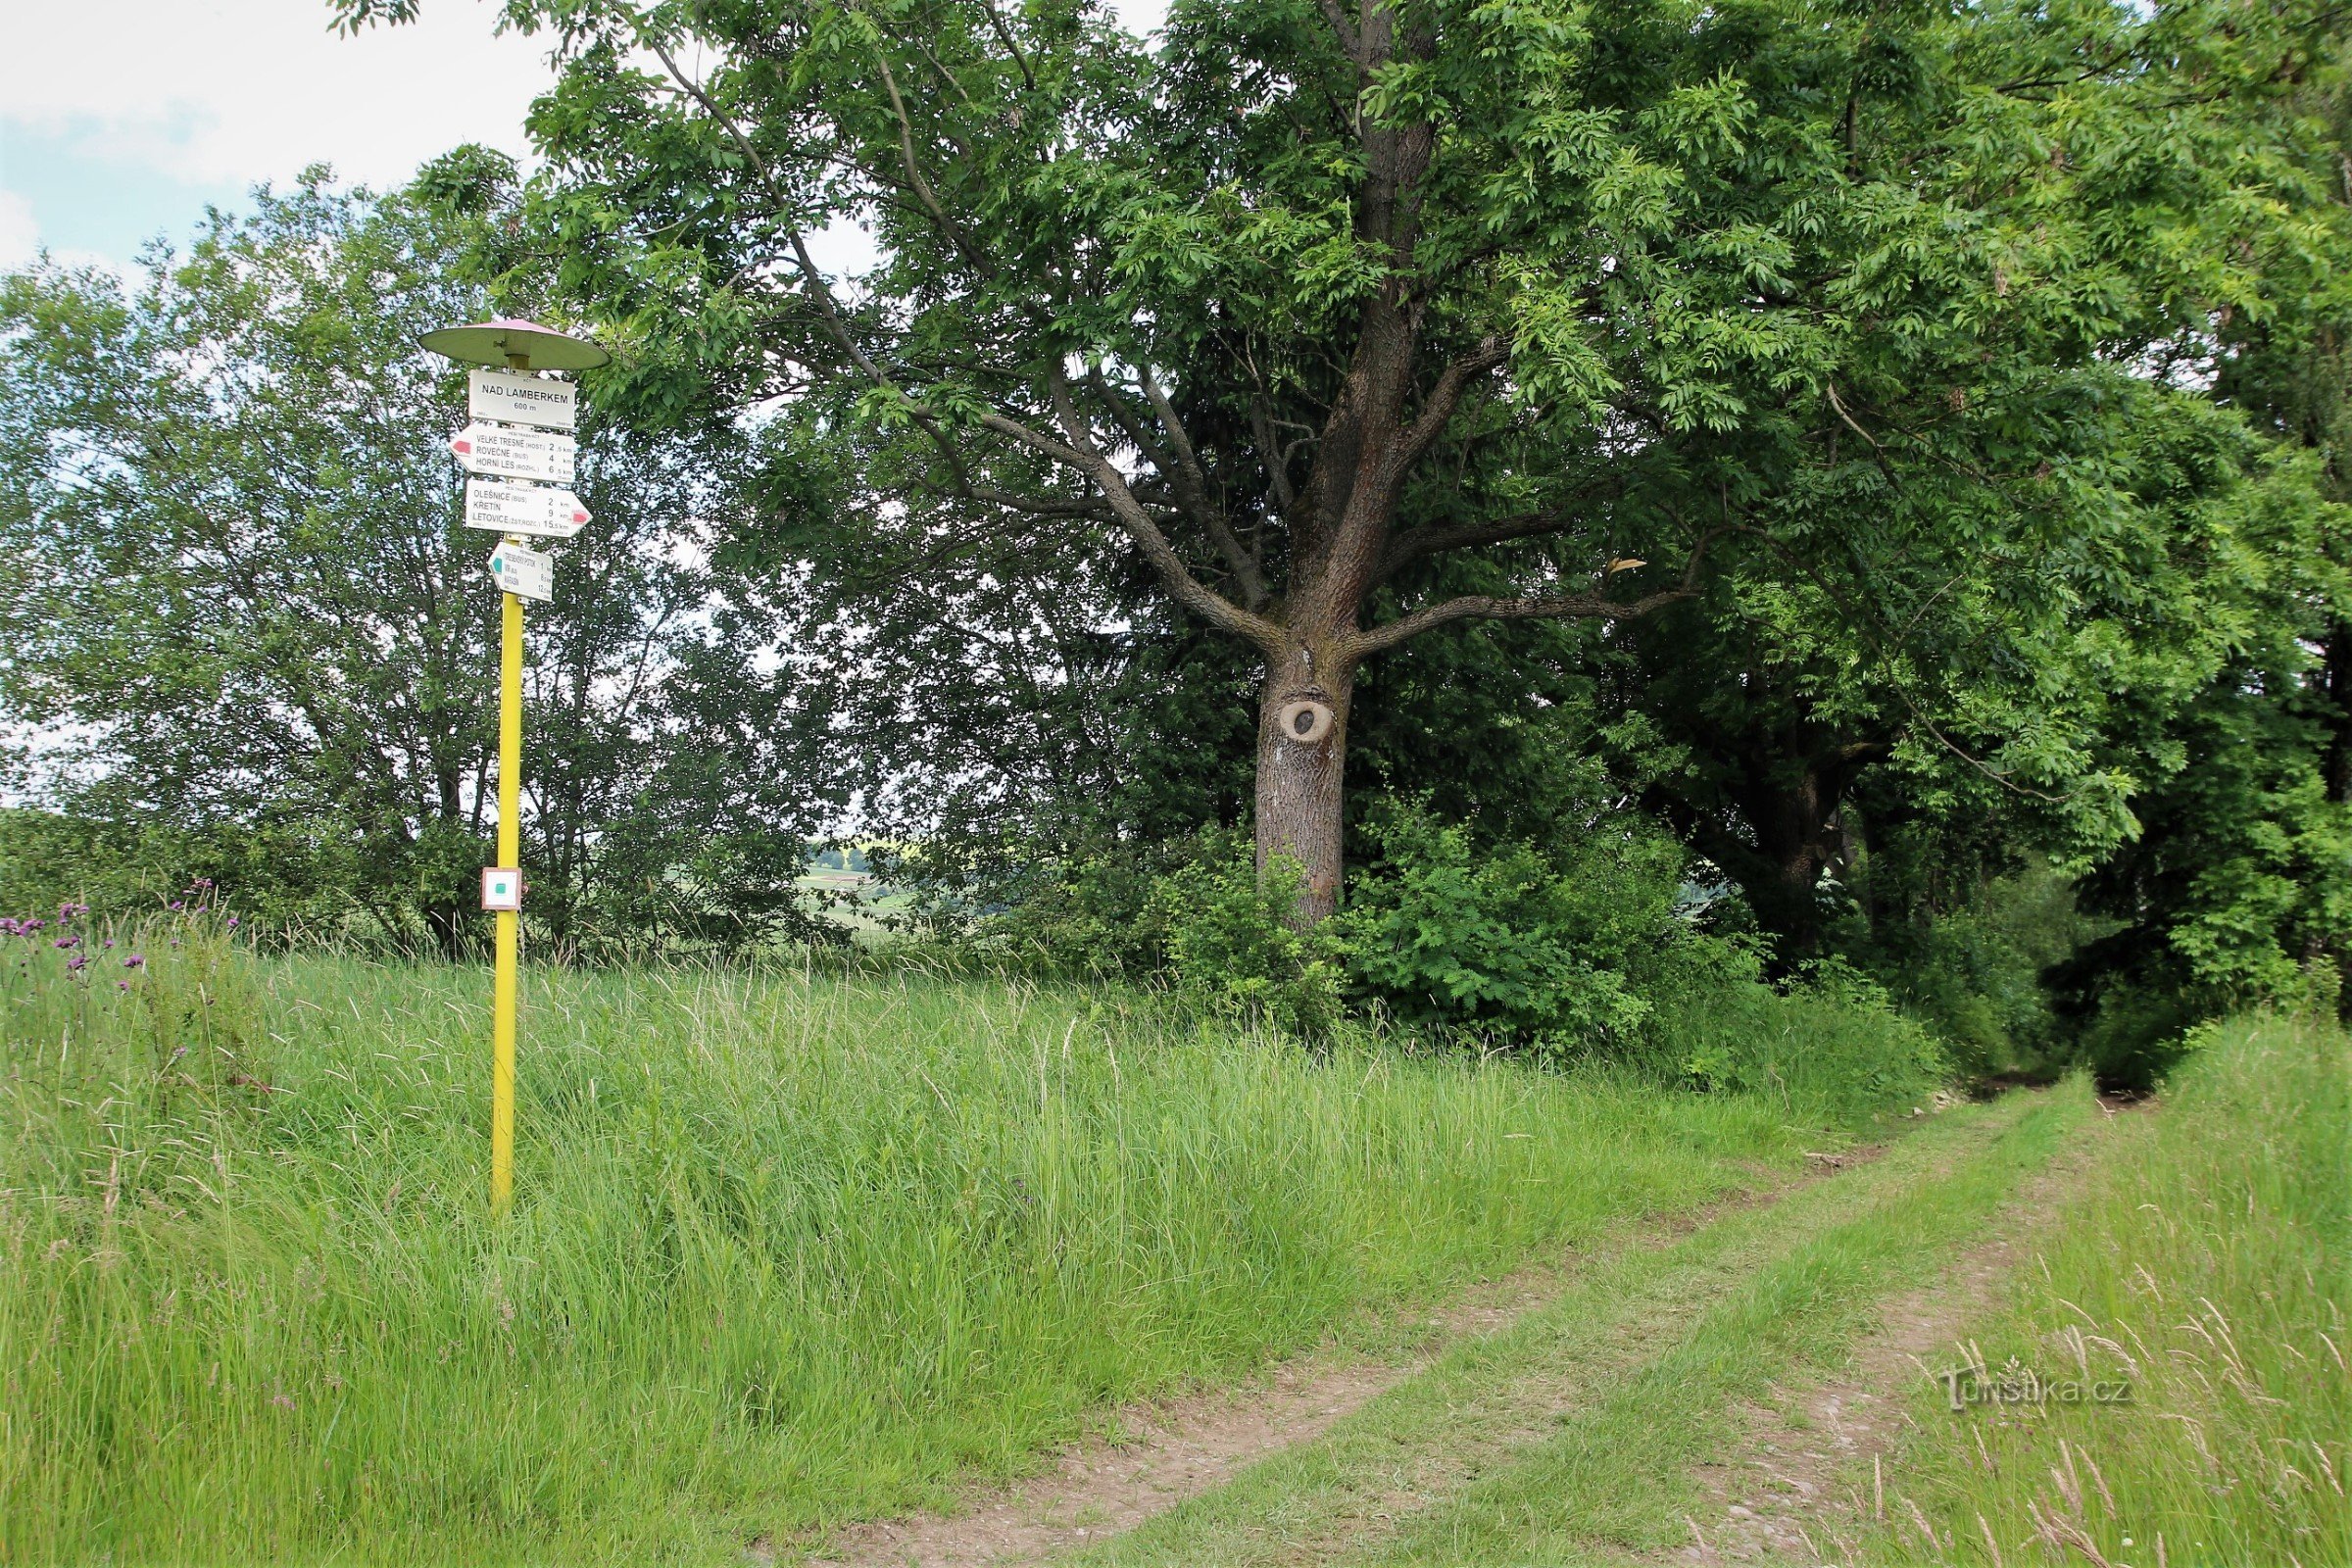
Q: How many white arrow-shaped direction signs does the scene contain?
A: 3